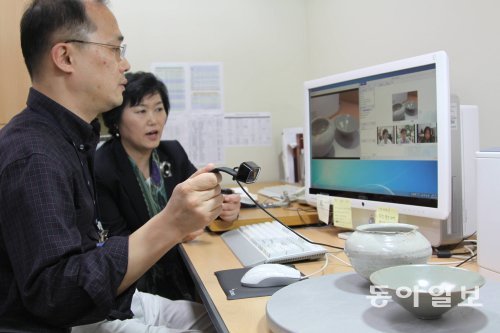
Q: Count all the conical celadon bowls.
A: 1